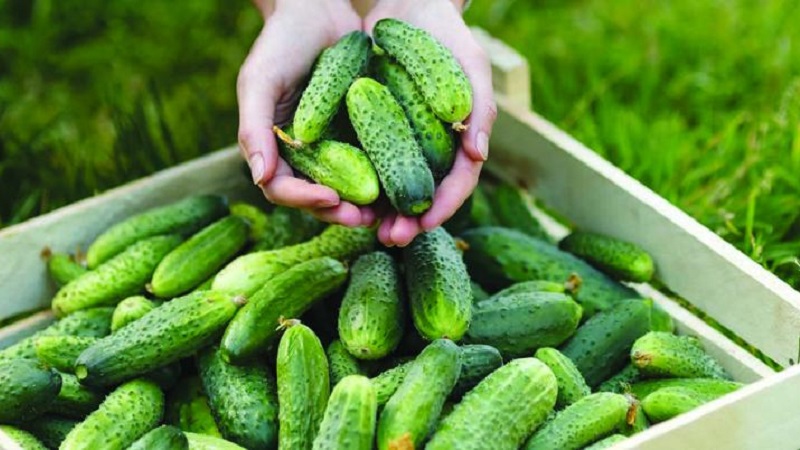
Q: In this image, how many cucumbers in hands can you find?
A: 5